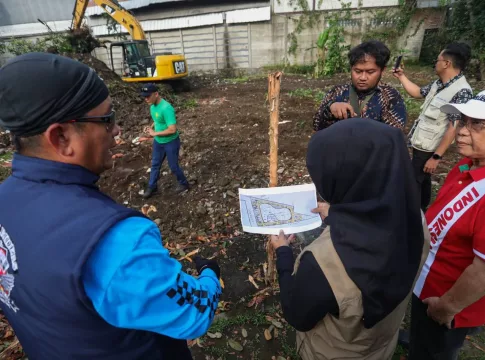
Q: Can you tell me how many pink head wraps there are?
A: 0